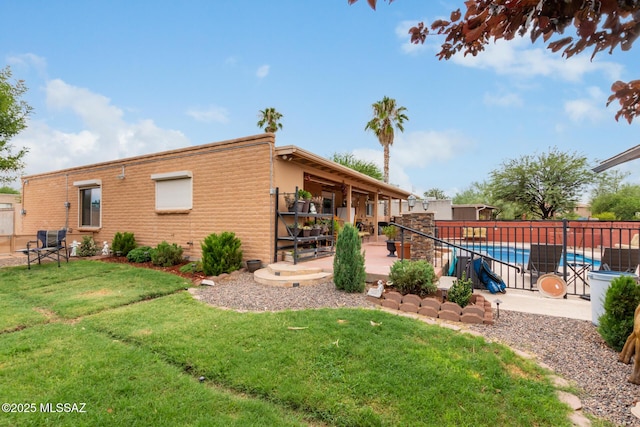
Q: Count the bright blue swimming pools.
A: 1